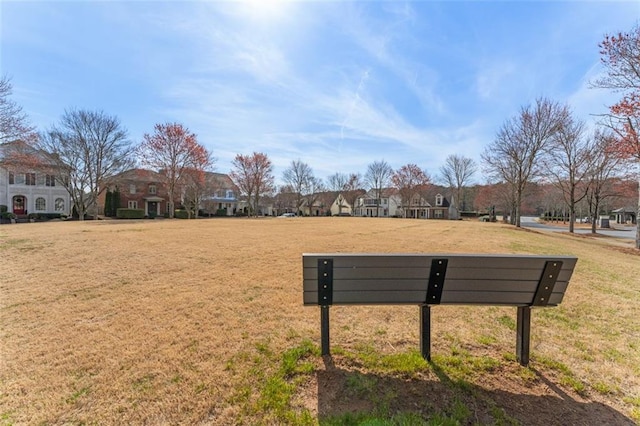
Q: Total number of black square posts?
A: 3